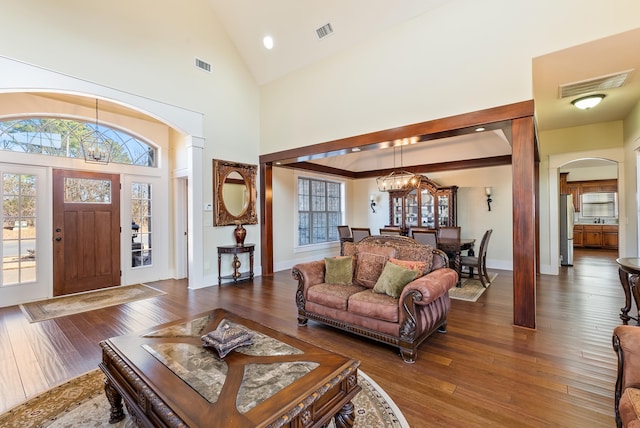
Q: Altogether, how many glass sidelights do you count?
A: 2